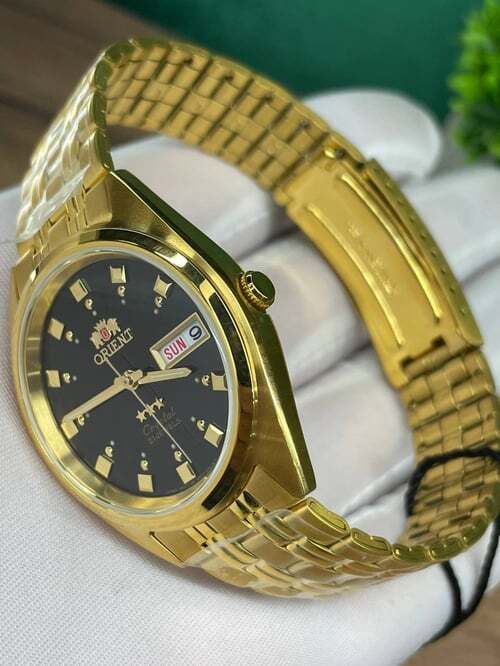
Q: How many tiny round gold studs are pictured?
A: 11